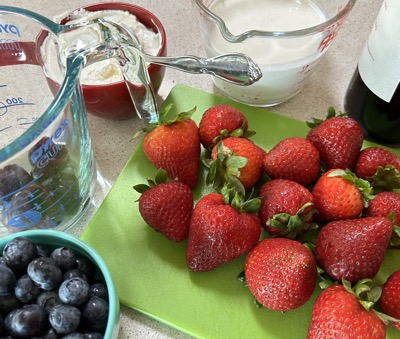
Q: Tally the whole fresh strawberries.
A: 15